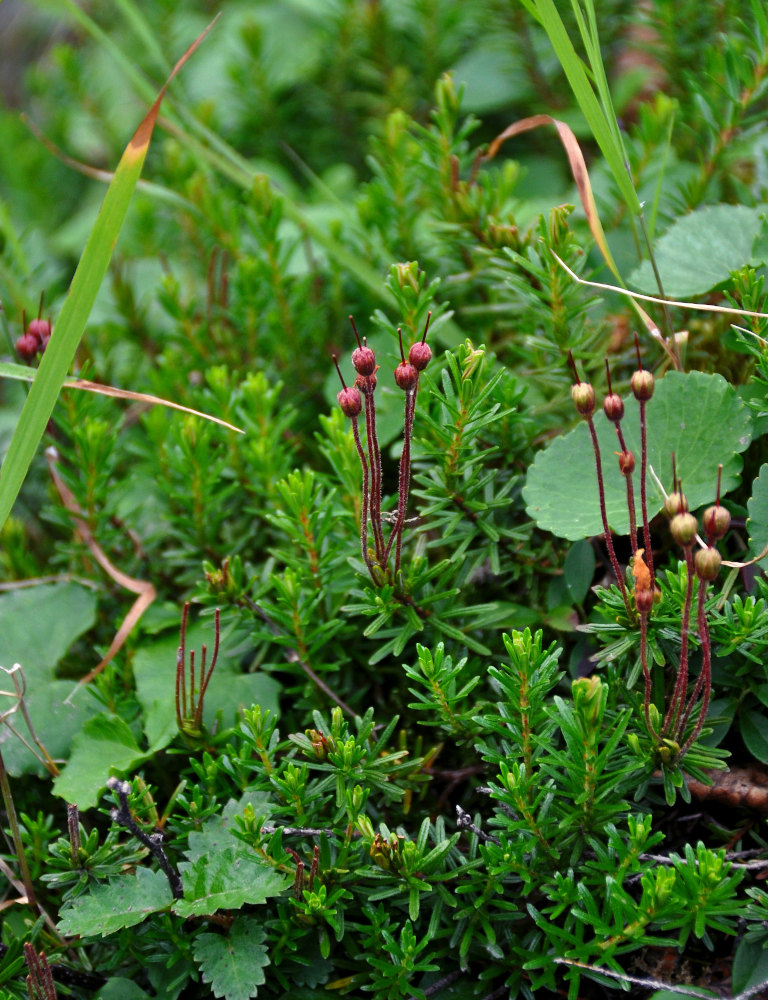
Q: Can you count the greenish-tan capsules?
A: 6